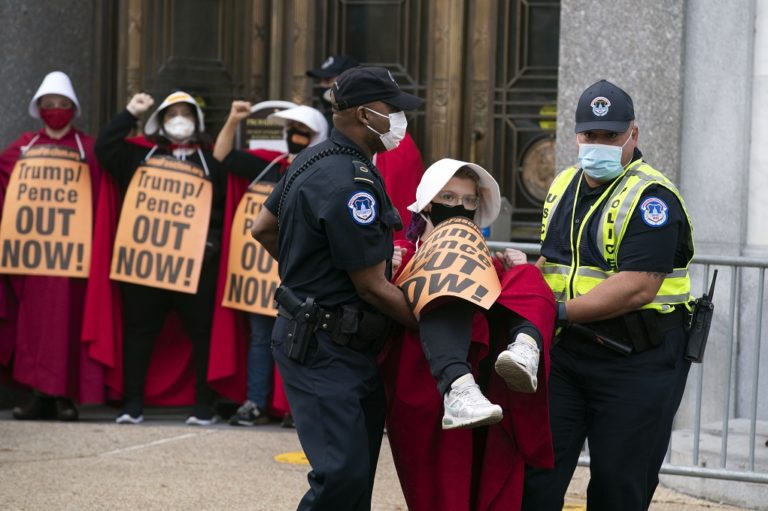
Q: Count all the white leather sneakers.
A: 2